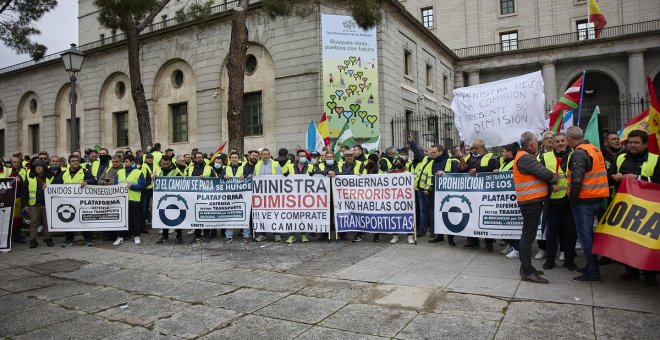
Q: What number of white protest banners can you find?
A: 6